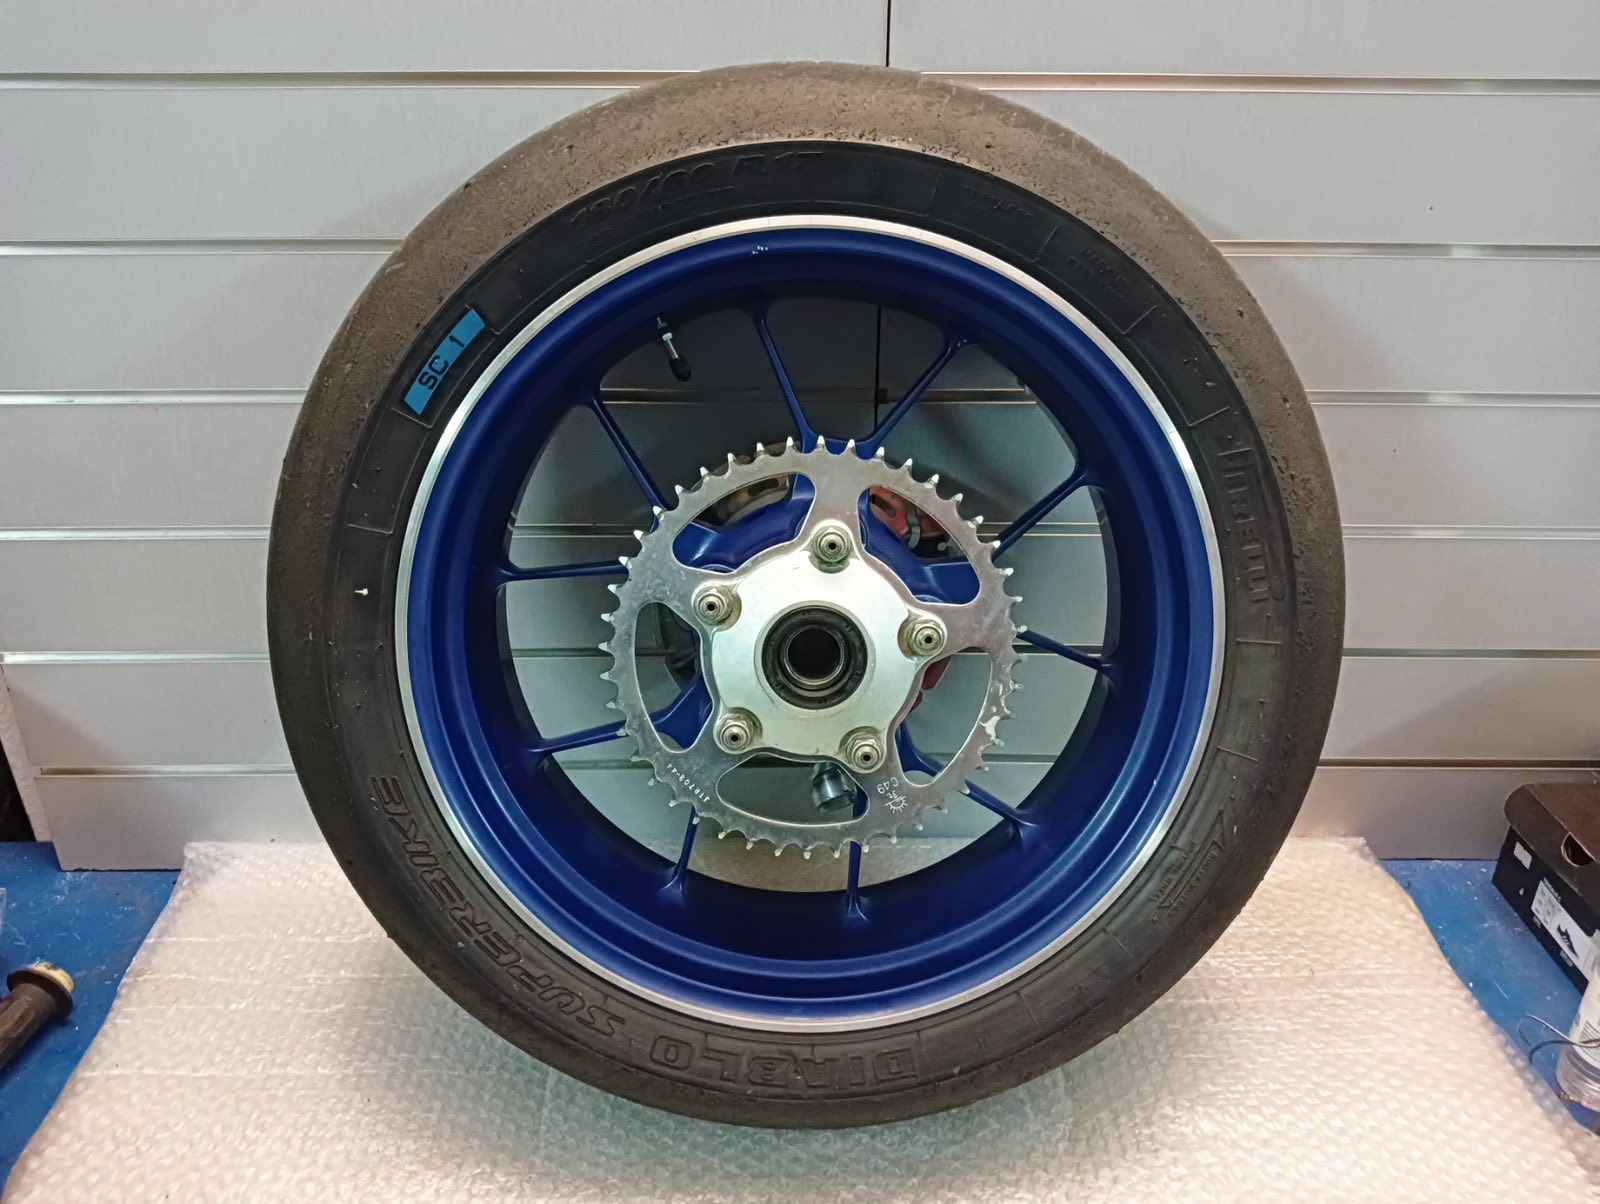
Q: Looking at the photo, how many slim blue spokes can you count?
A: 10